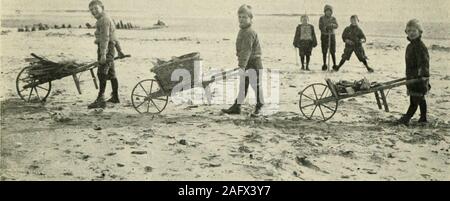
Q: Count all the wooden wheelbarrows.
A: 3